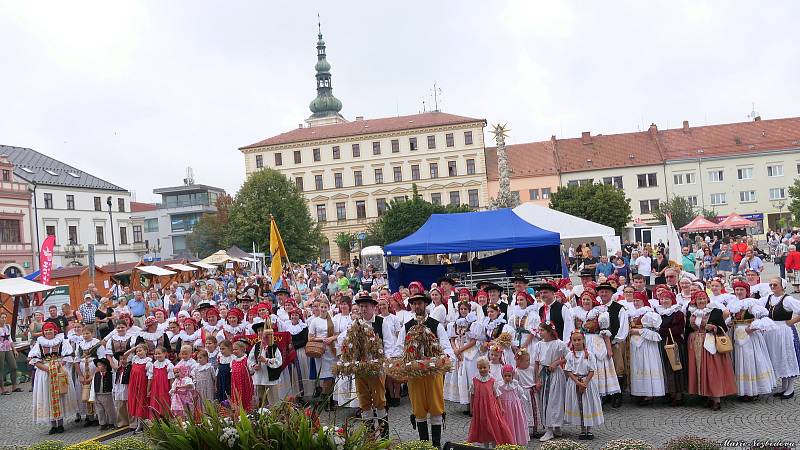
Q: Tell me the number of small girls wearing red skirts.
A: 4